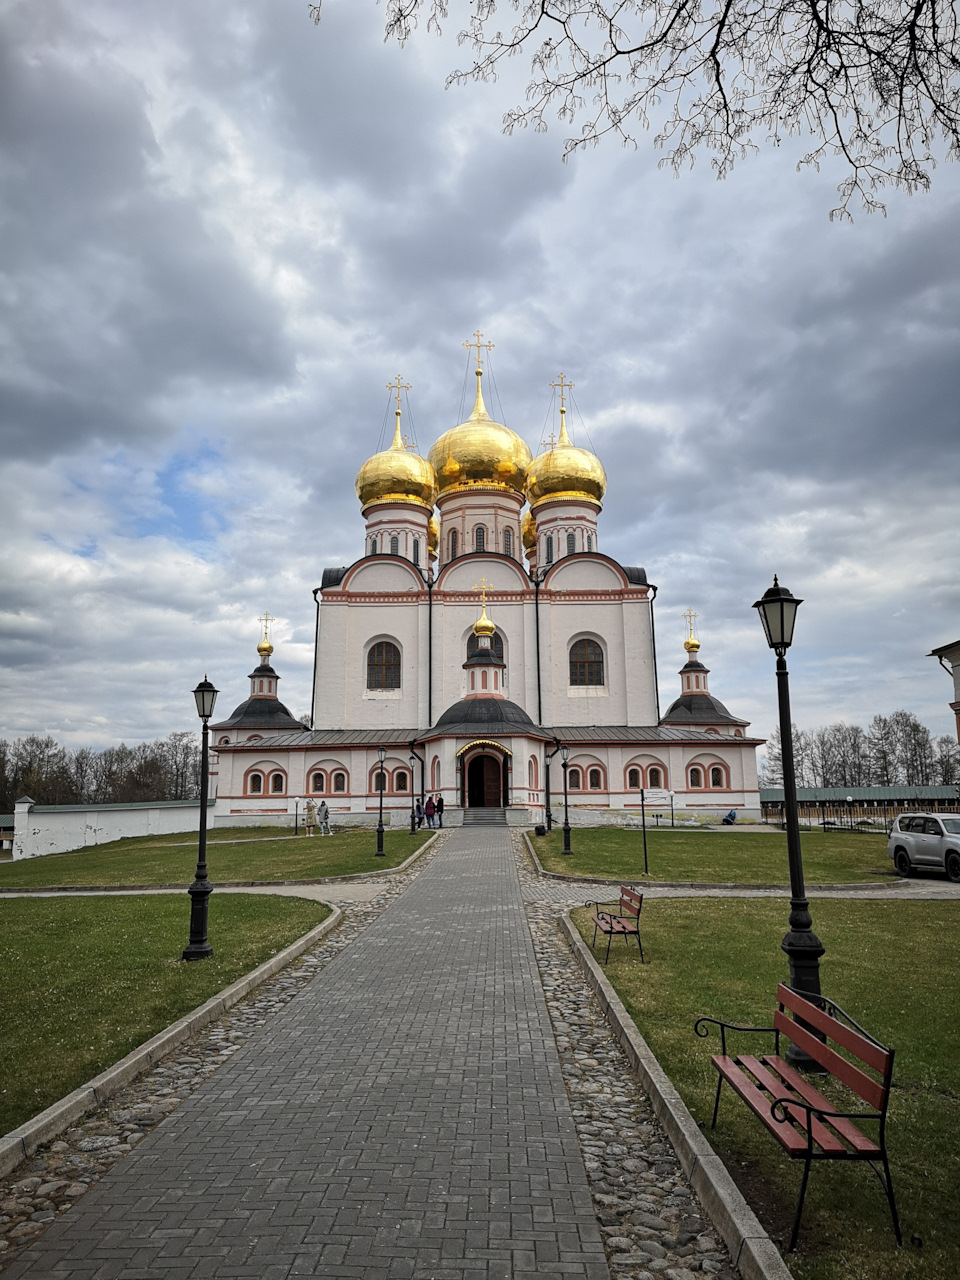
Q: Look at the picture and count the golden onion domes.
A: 8